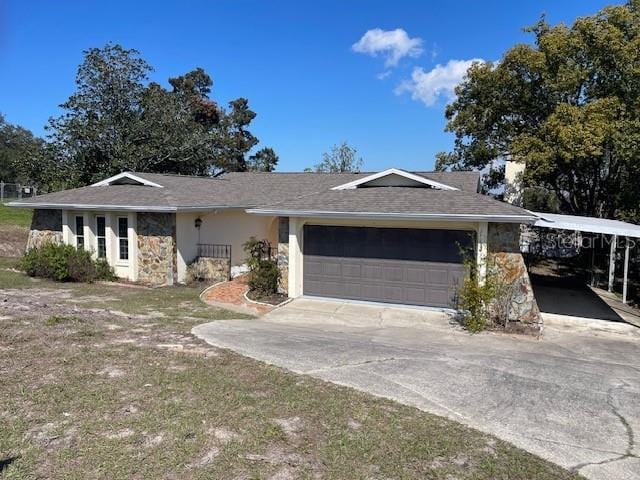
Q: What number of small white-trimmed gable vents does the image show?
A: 2